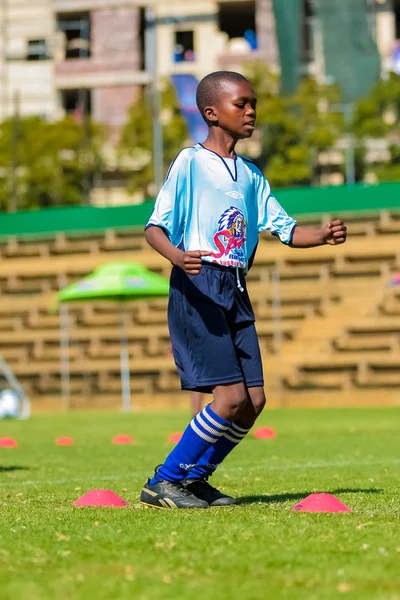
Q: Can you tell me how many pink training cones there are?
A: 7